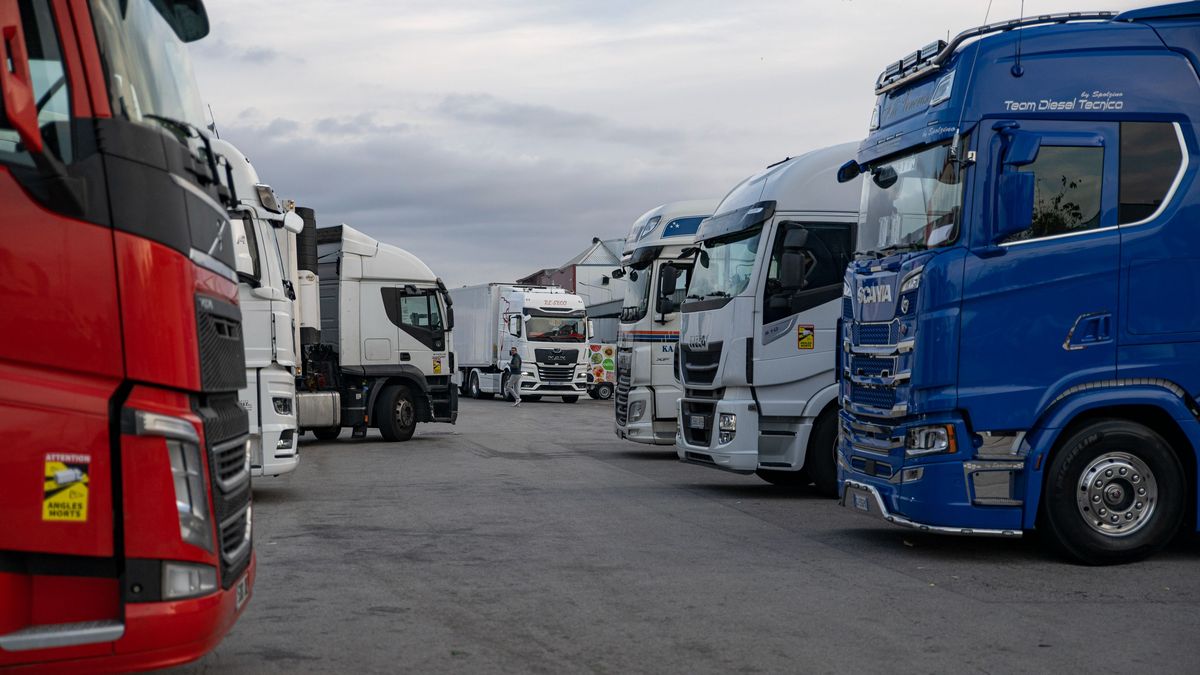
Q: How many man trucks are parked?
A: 1